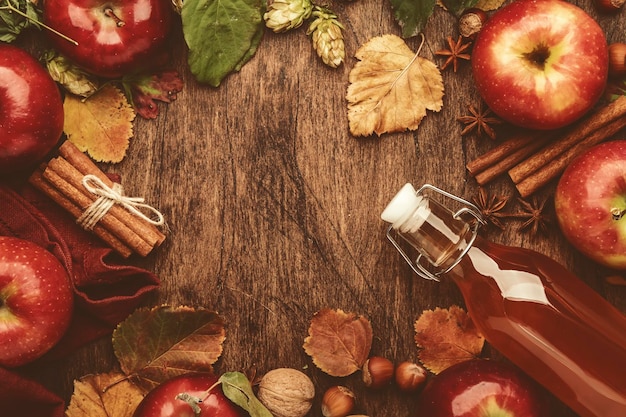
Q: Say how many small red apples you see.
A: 7